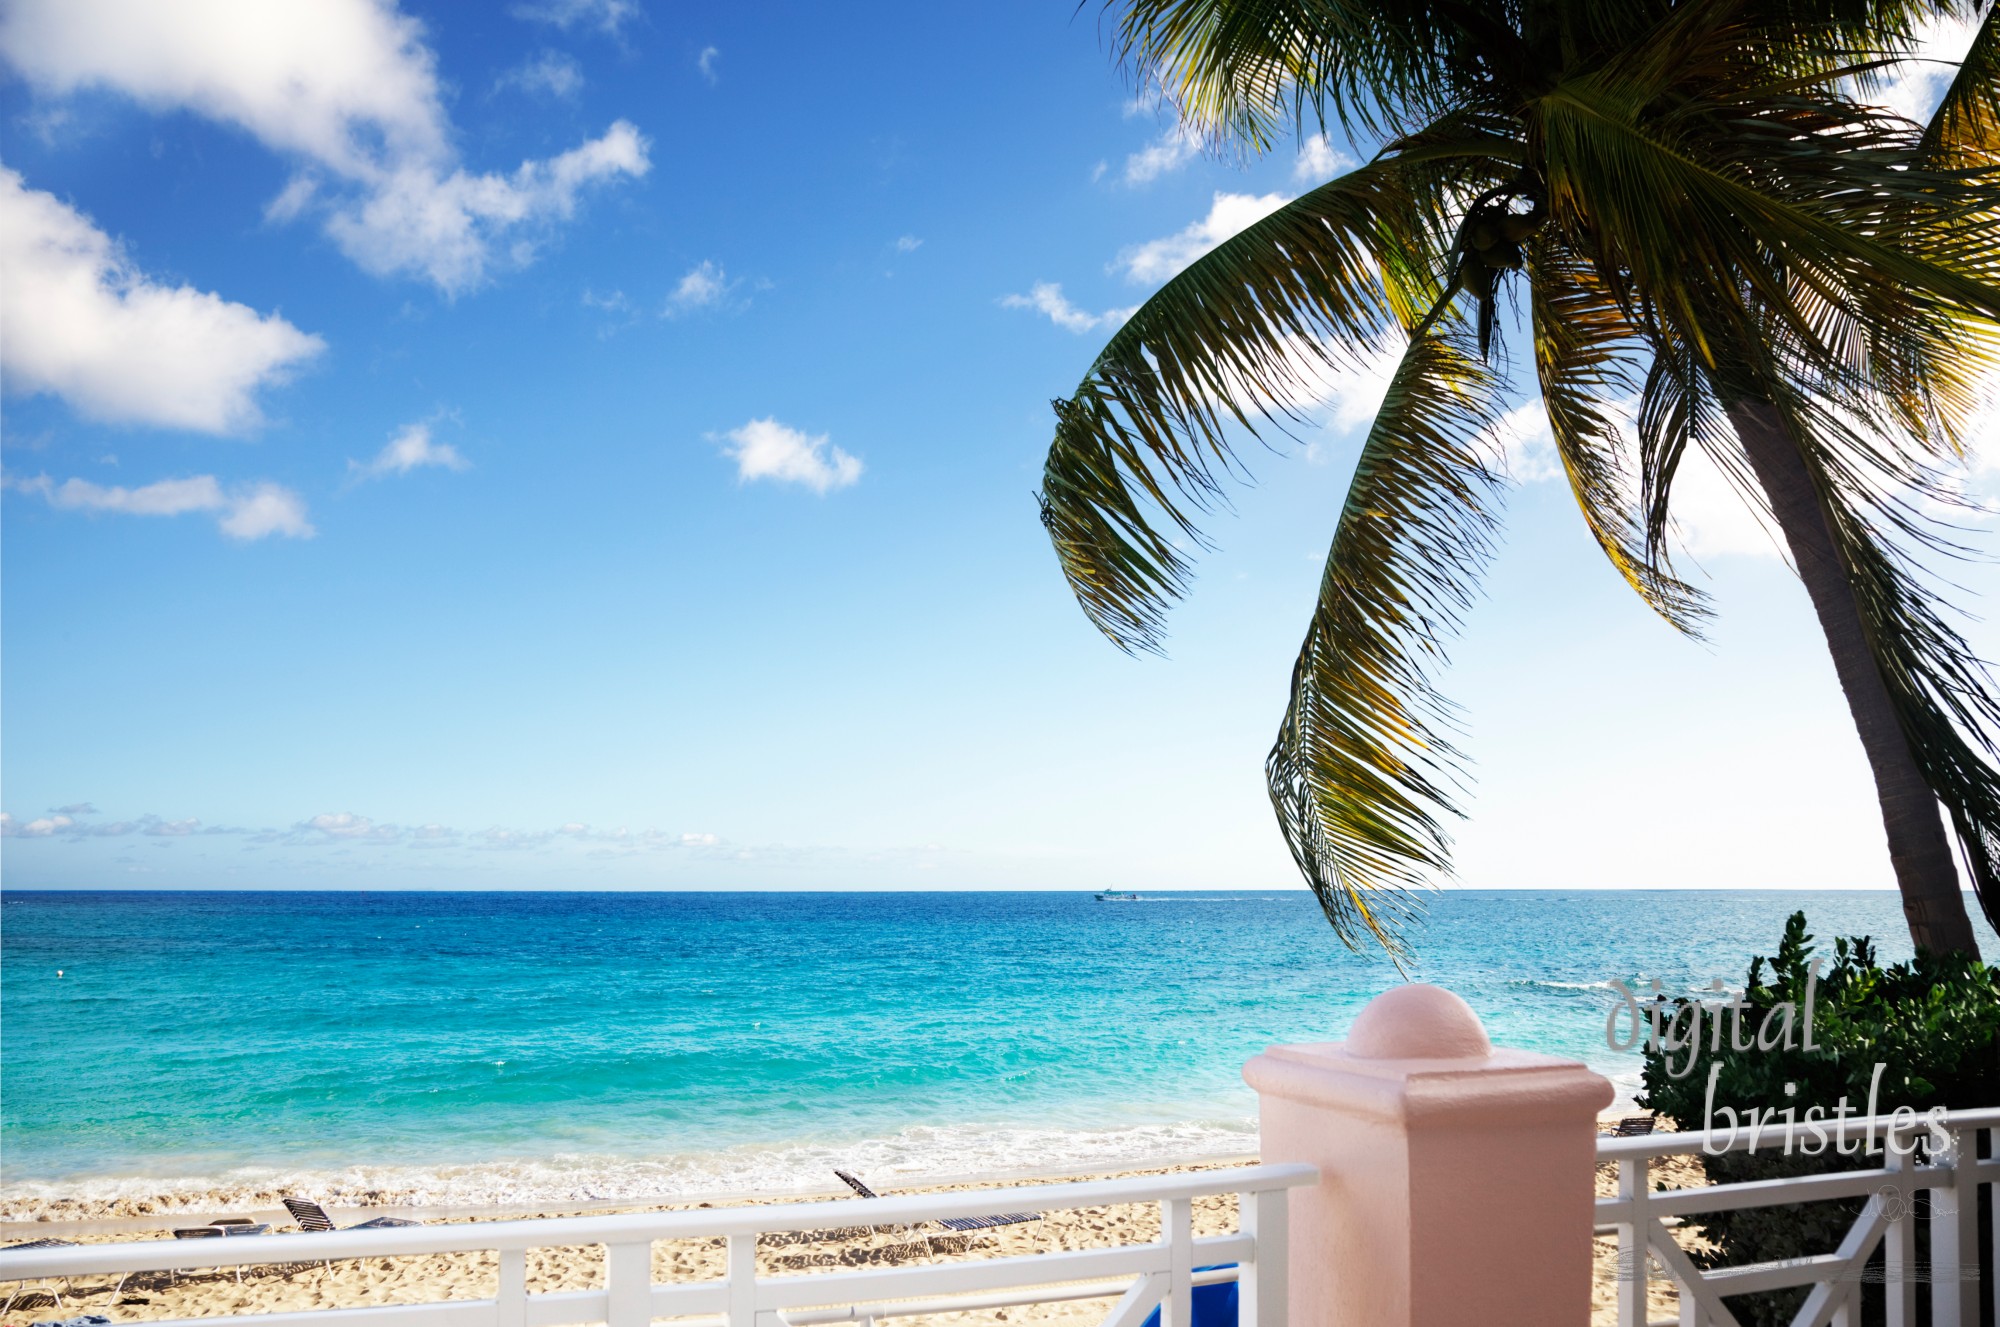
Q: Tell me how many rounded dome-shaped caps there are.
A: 1